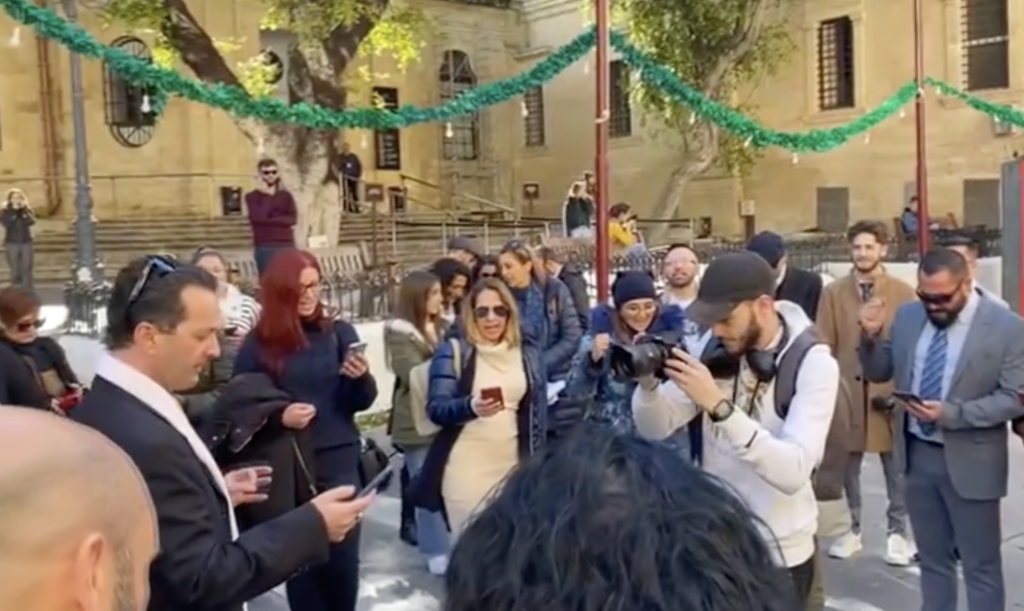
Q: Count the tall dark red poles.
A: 2